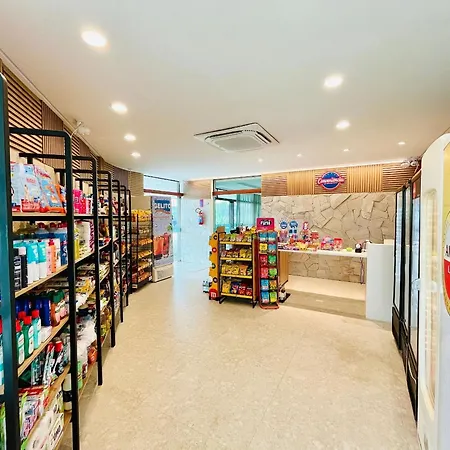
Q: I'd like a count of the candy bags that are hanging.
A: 12